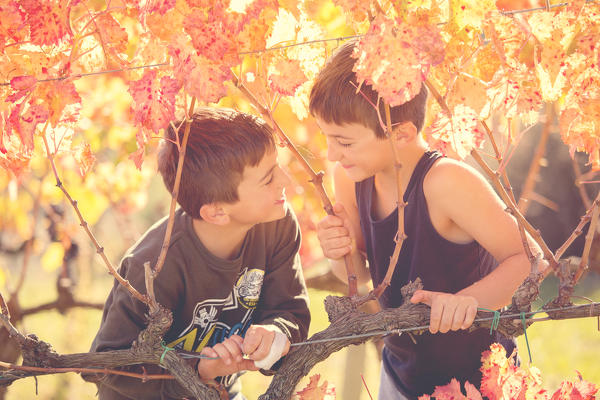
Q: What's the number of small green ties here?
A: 3